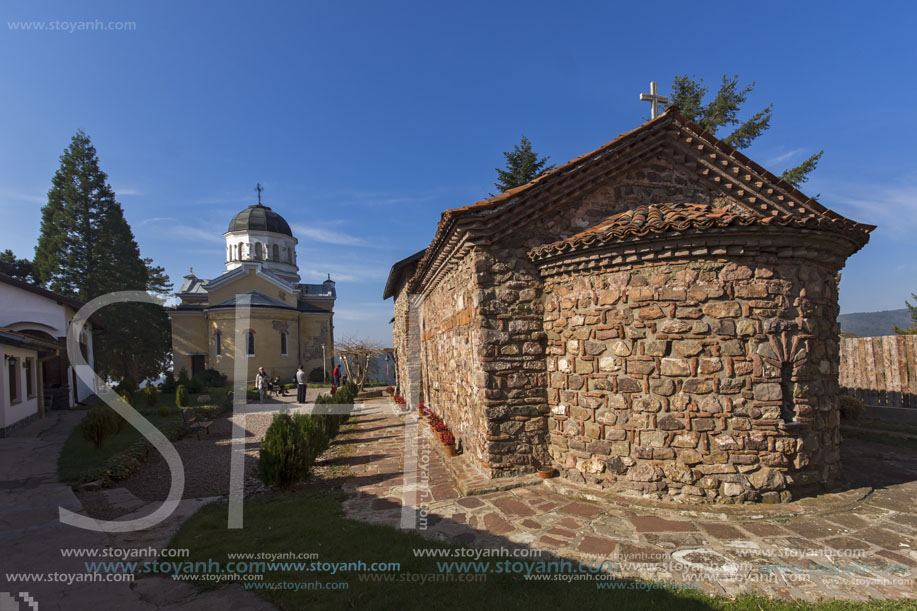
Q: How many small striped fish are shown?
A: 0